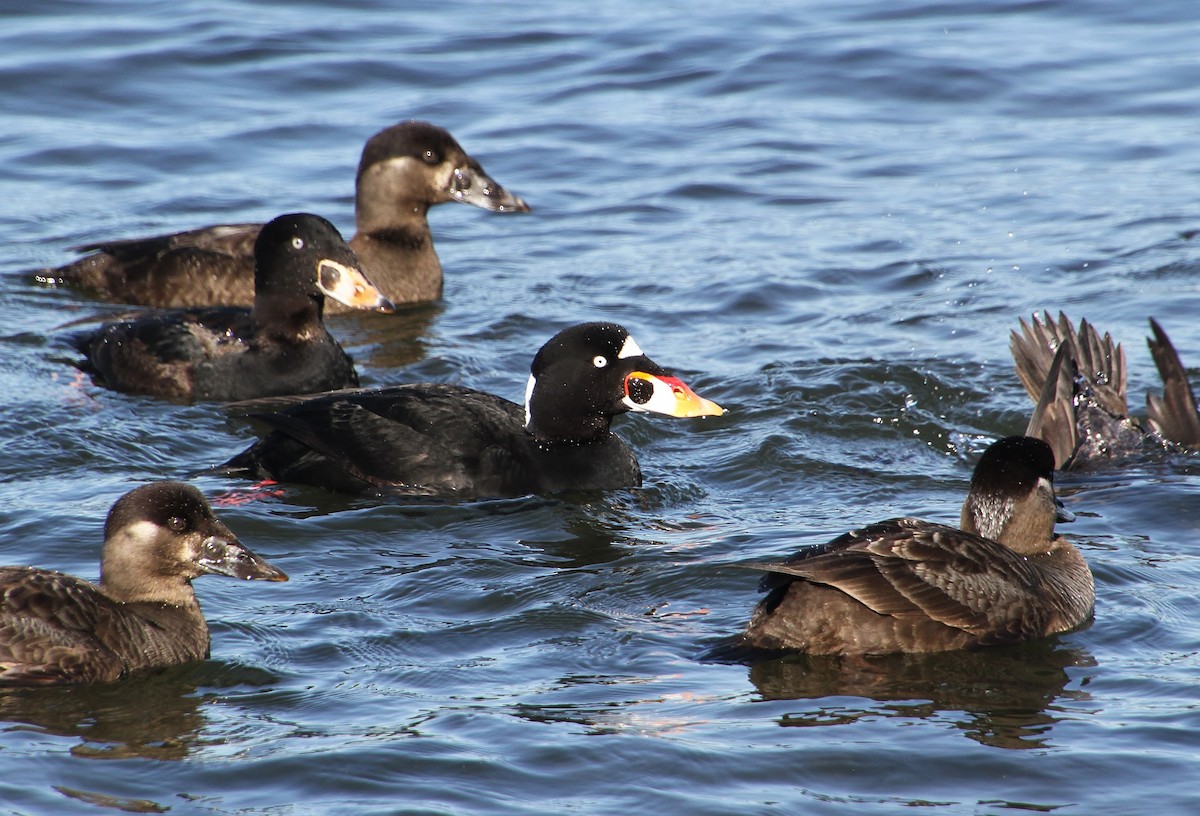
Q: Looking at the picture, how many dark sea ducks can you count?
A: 6